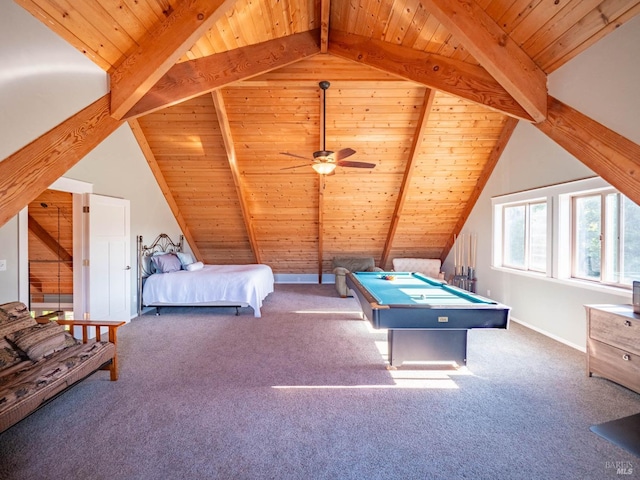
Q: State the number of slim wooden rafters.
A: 5